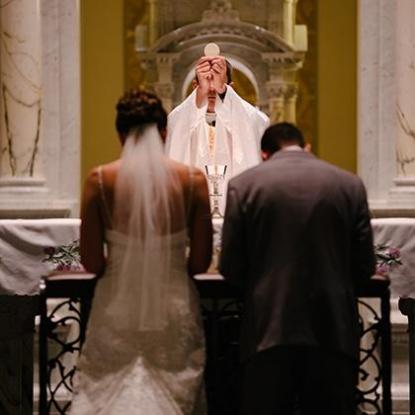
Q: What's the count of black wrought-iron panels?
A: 2